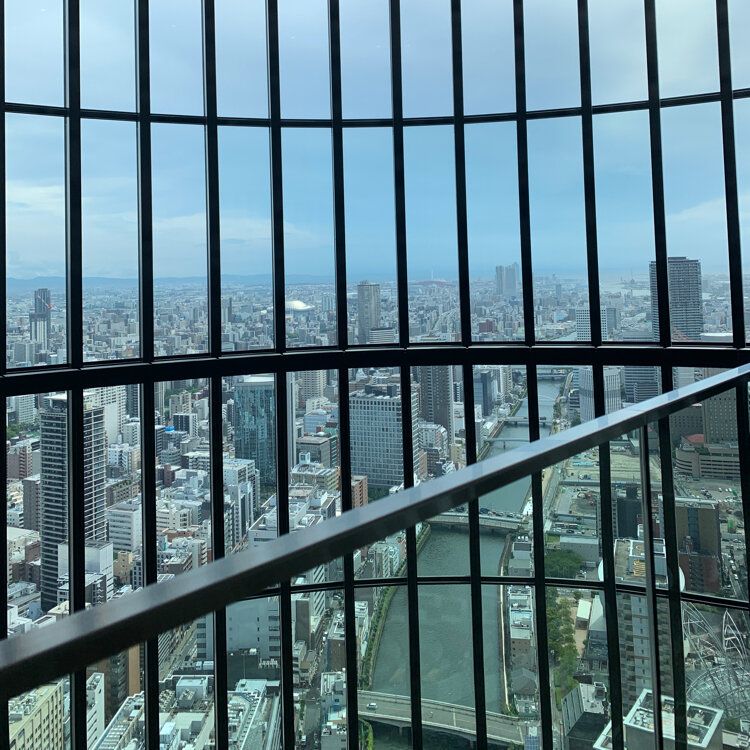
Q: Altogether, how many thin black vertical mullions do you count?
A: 12